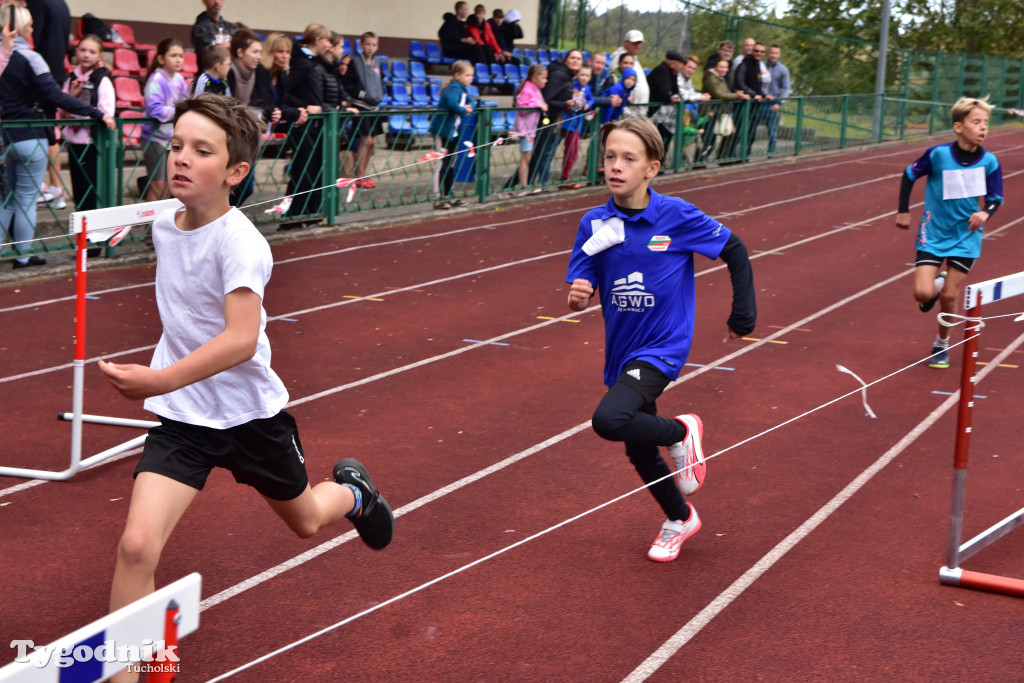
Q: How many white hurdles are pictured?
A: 3